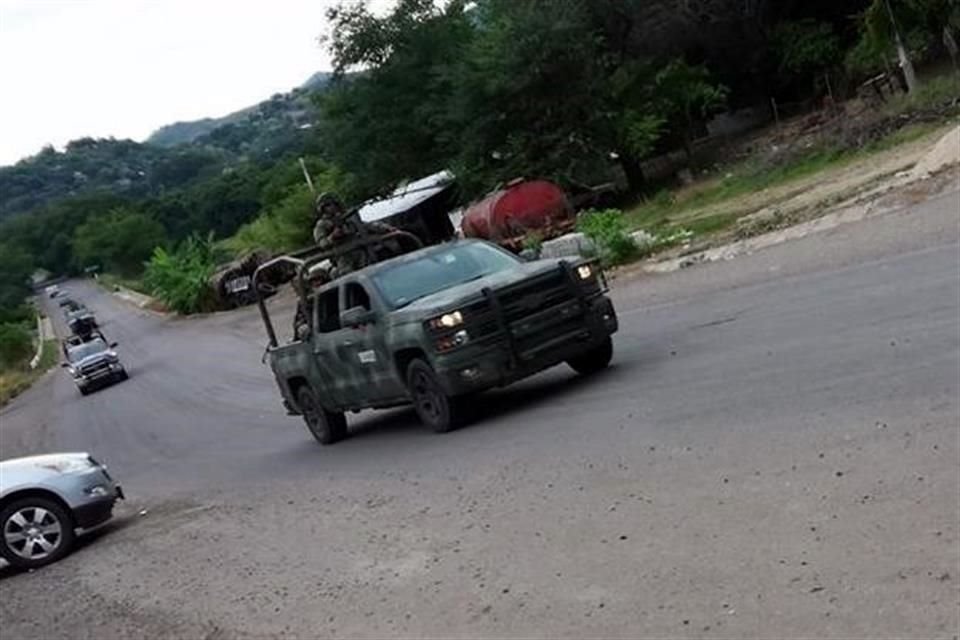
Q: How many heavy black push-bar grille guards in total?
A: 1